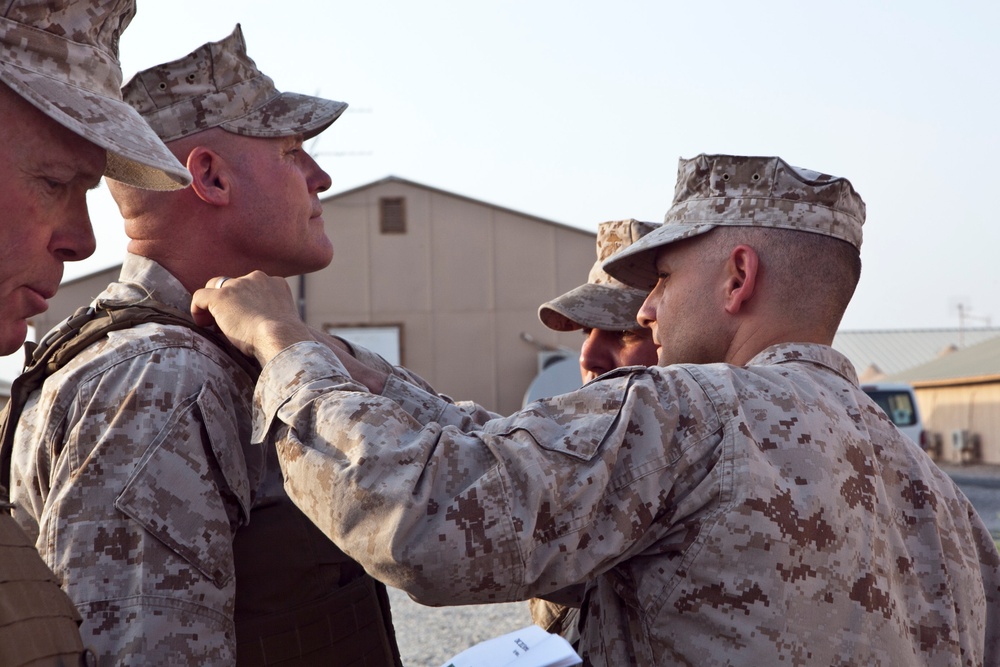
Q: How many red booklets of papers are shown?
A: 0